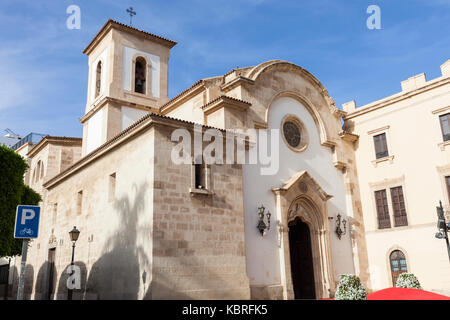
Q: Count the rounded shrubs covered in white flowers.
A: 2